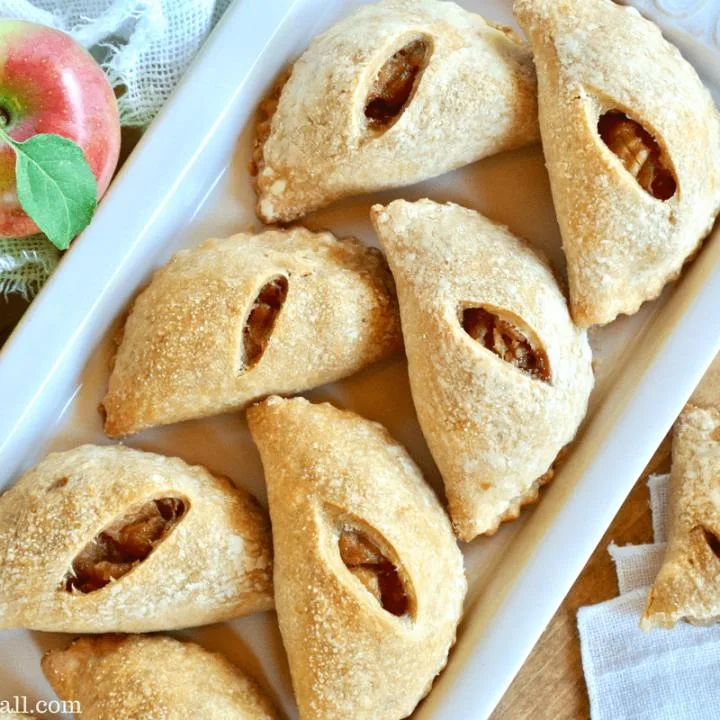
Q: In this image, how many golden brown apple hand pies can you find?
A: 8